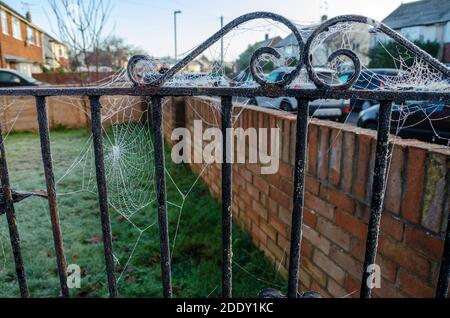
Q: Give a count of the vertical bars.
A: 8